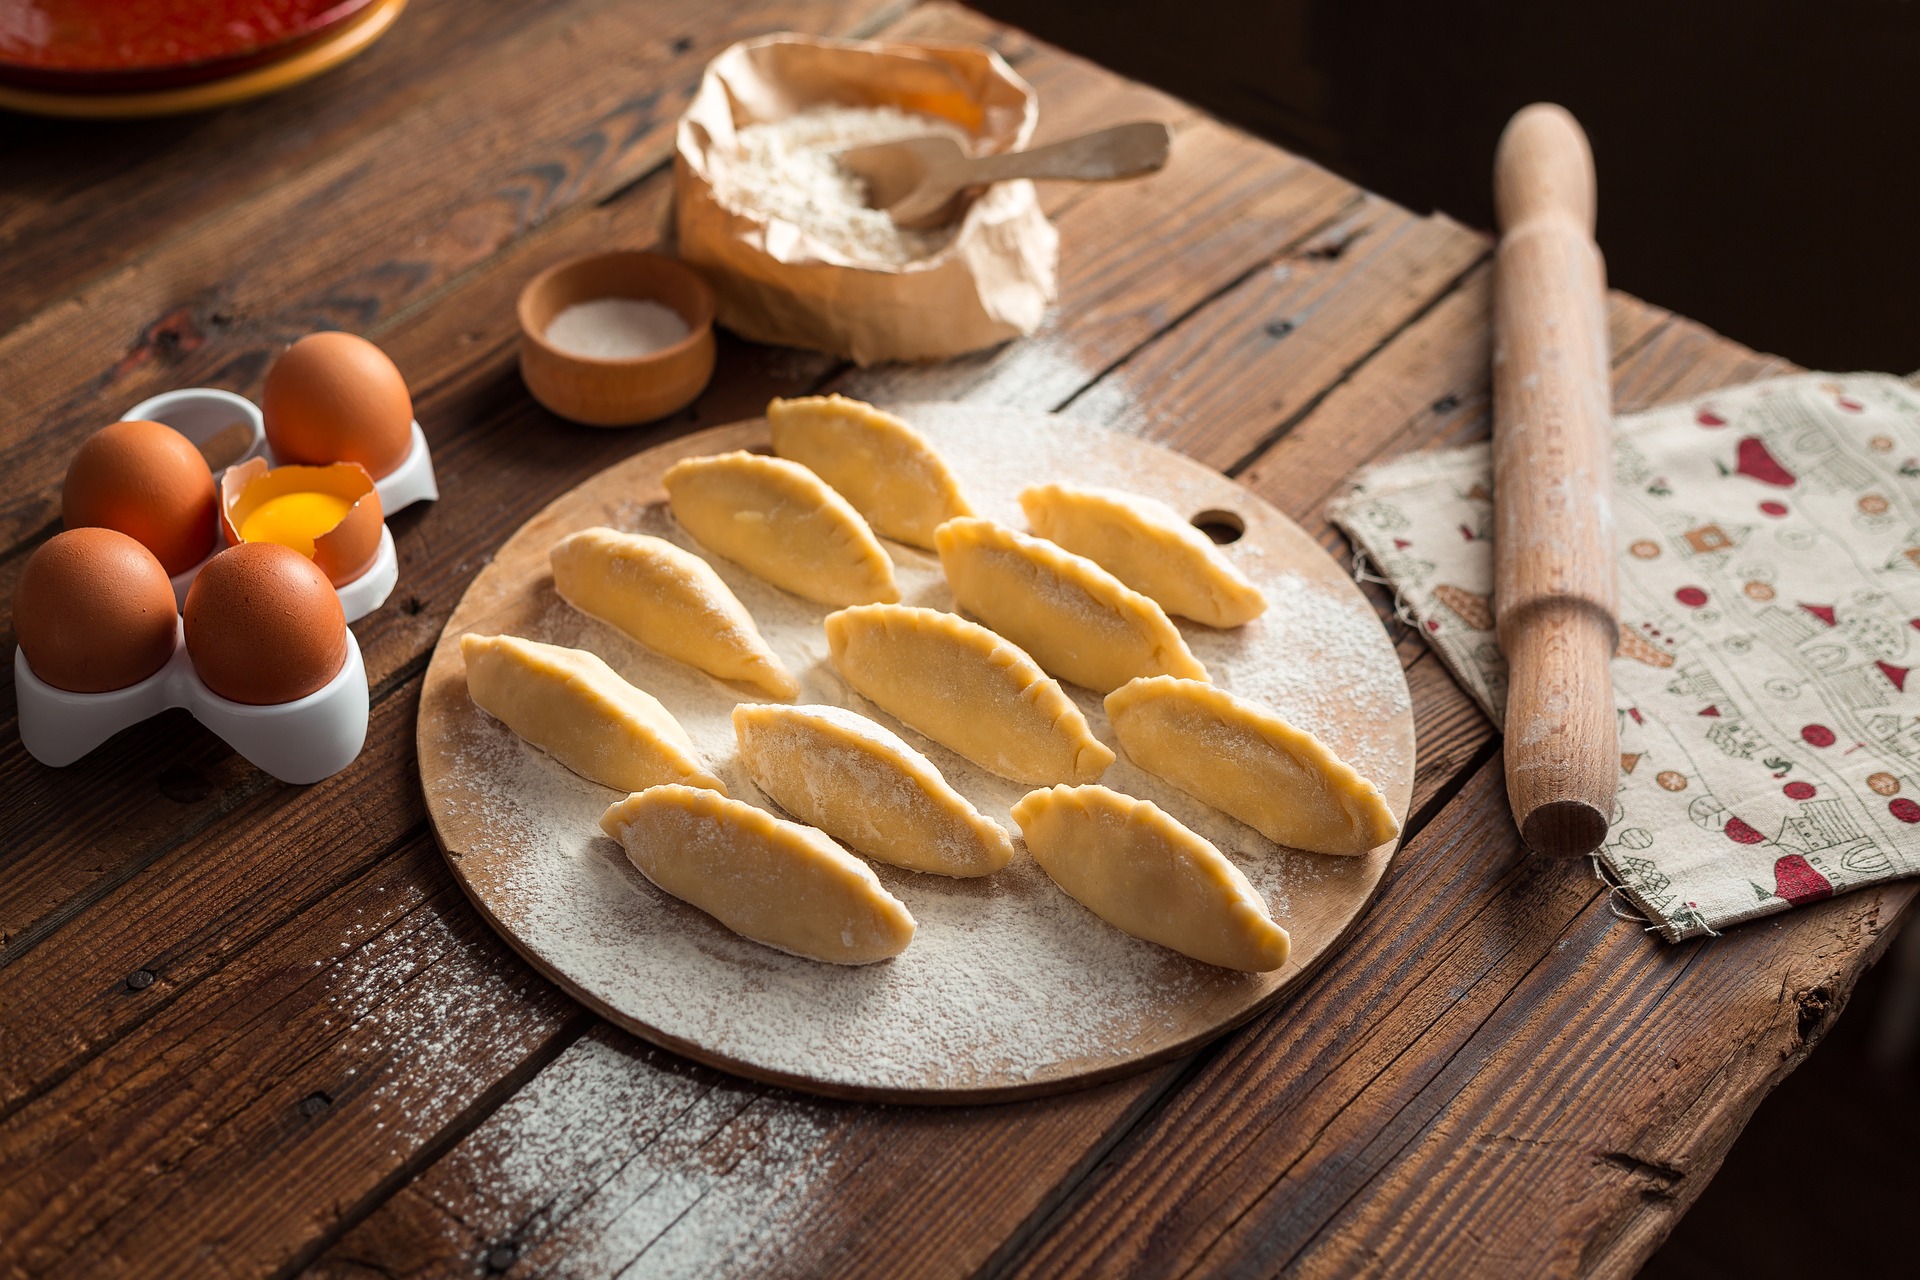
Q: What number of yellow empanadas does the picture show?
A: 11